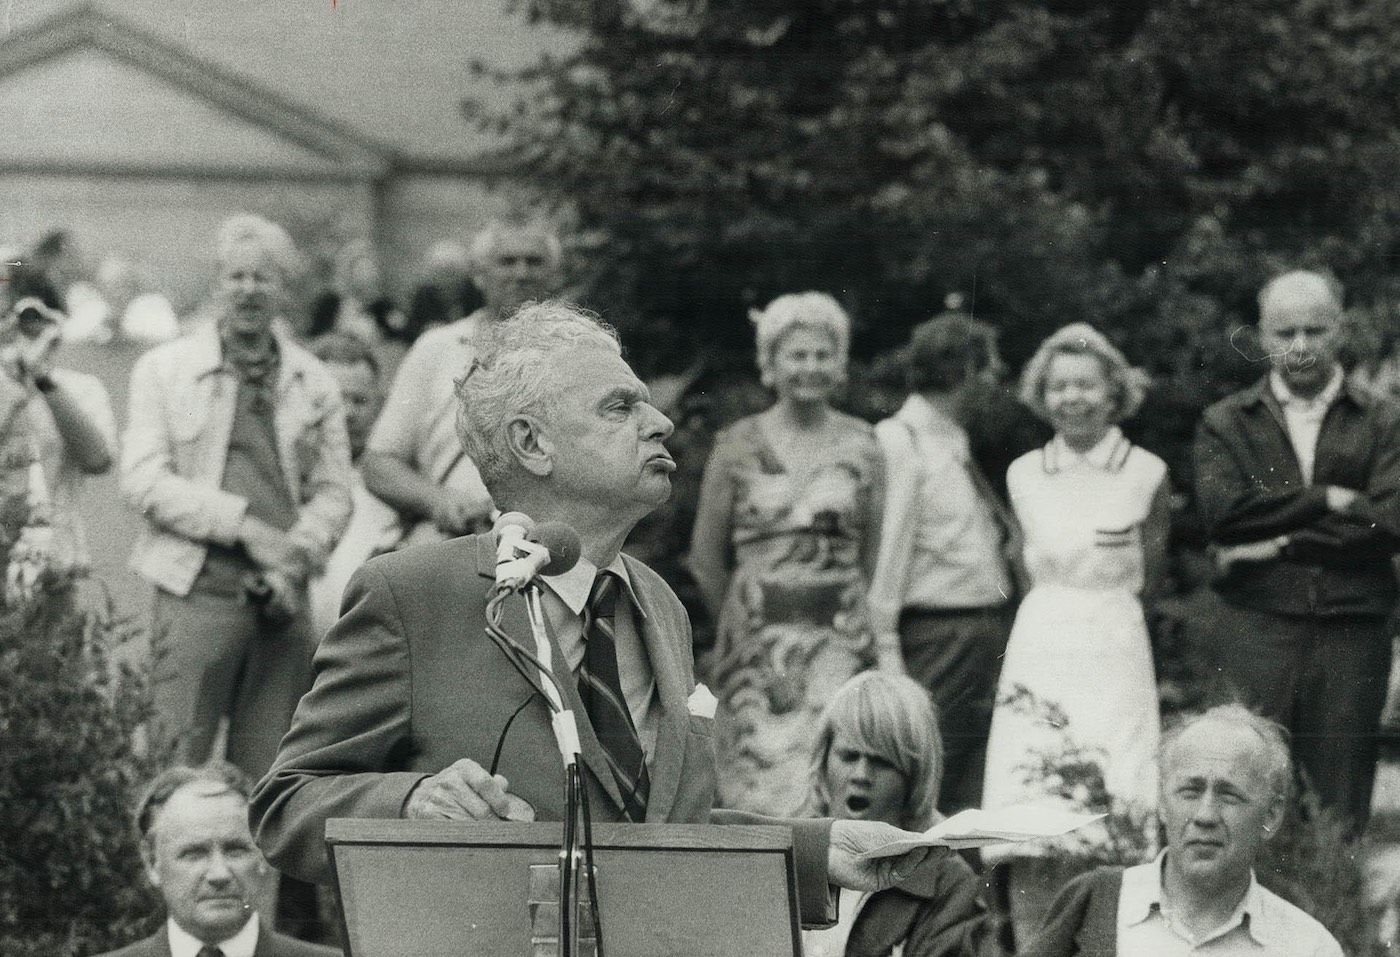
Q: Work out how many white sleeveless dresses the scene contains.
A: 1